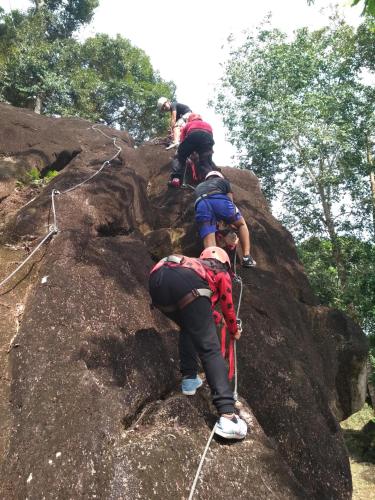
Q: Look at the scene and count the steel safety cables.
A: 2